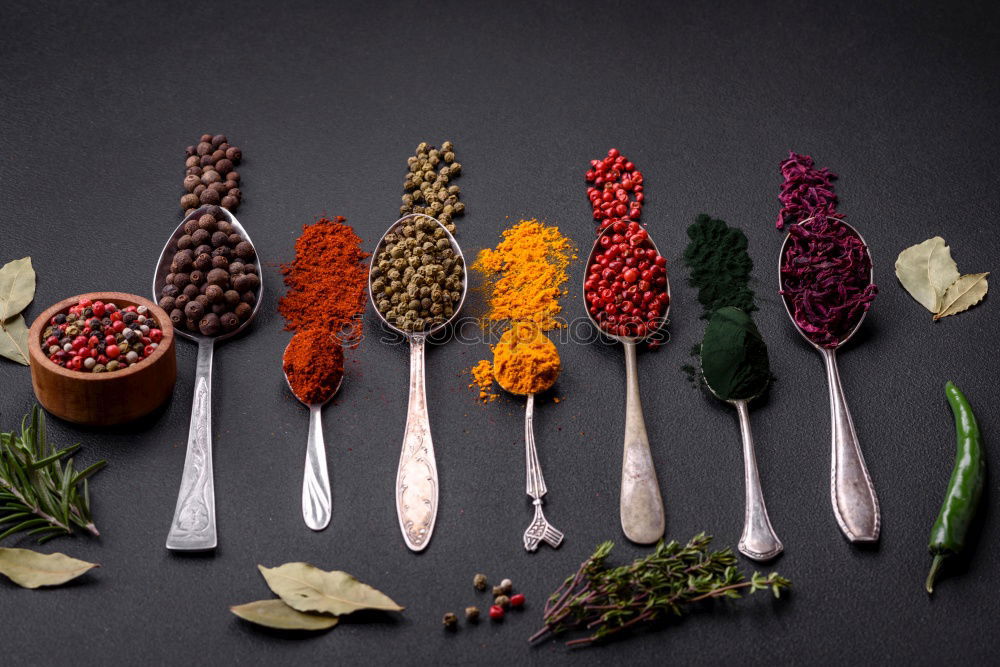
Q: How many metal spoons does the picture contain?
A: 7